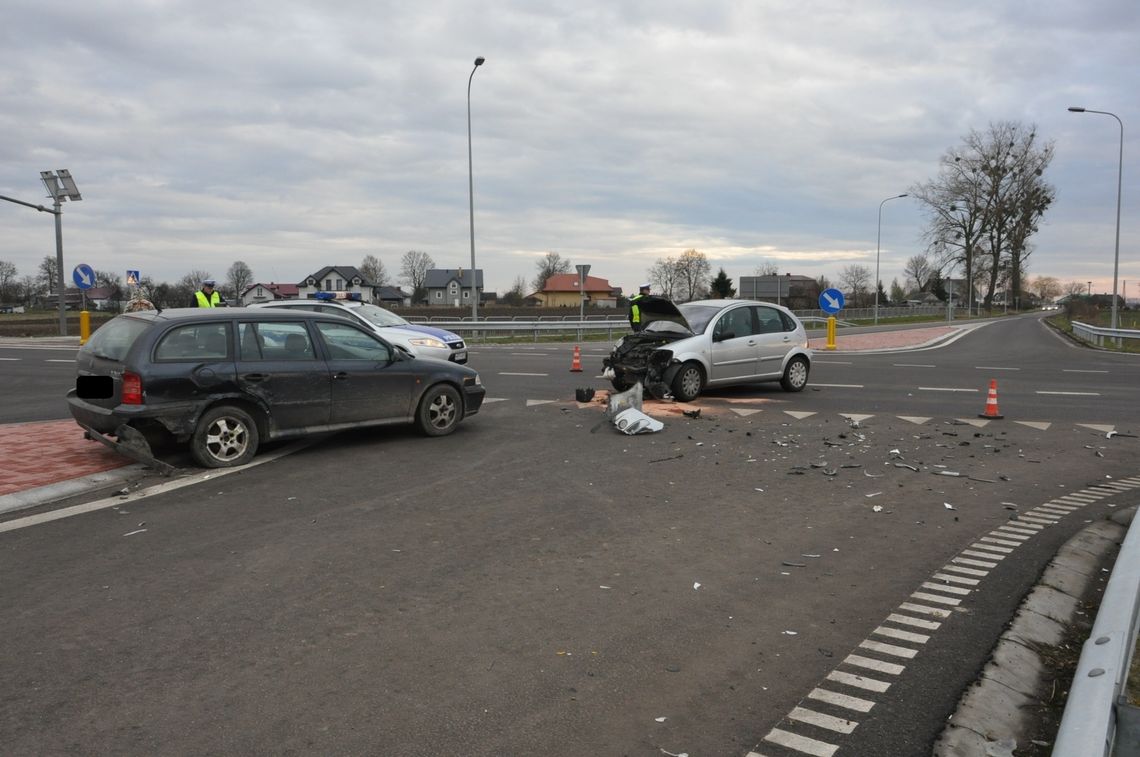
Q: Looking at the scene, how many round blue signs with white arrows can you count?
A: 2